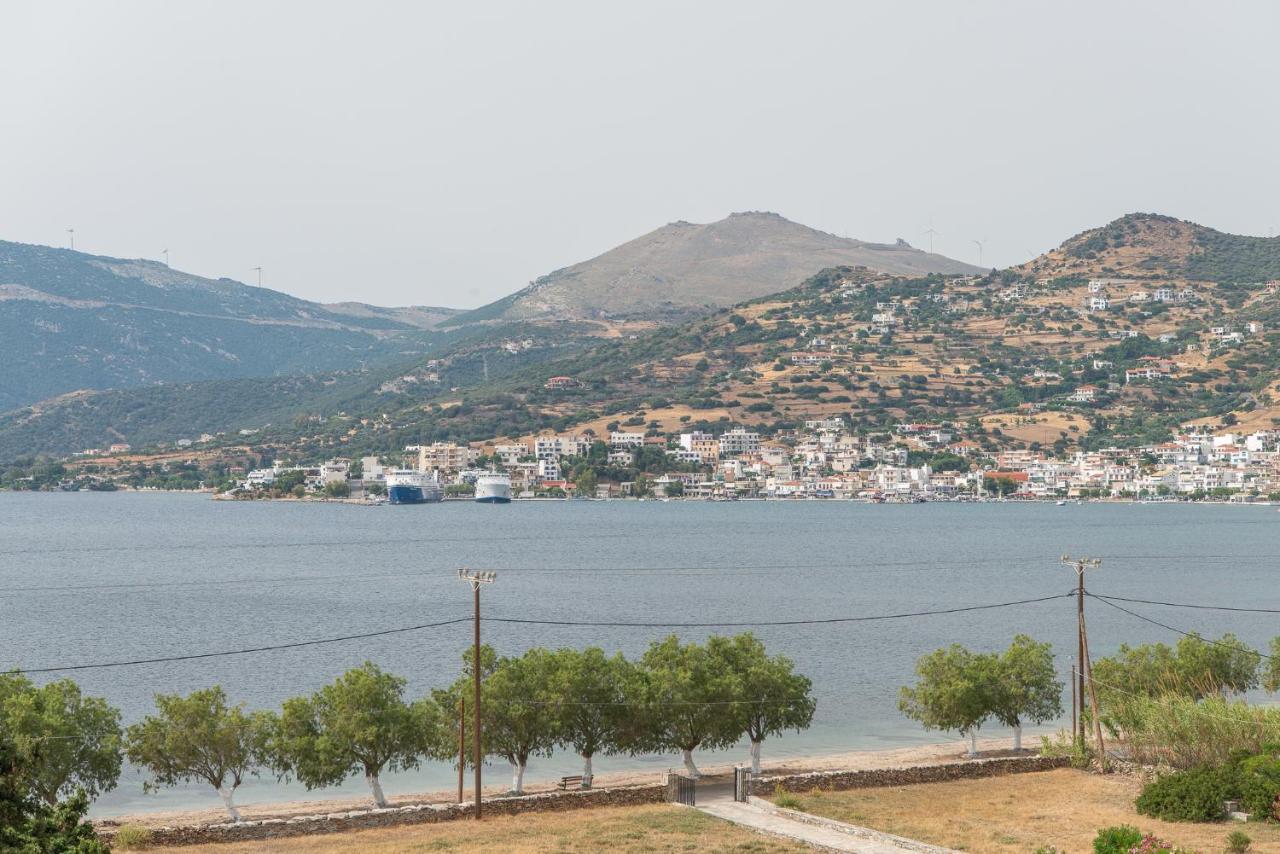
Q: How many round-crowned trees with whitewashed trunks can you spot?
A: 8